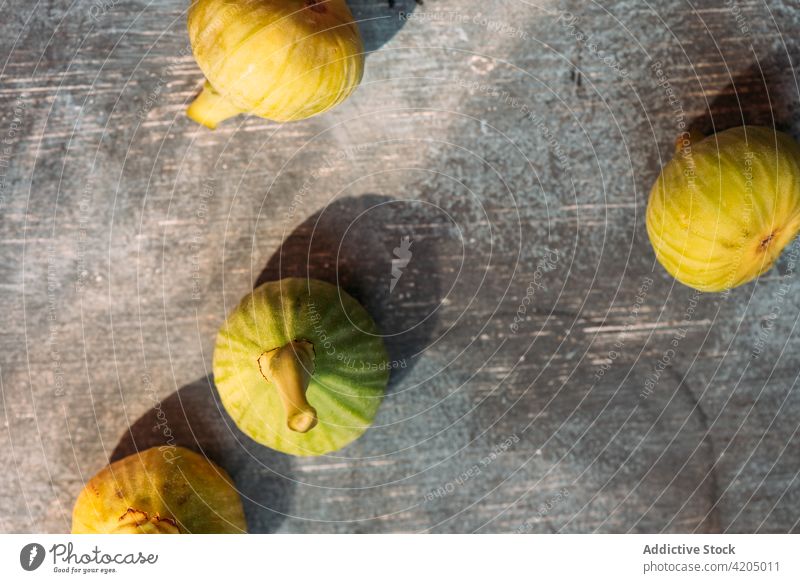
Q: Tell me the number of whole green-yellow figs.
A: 4